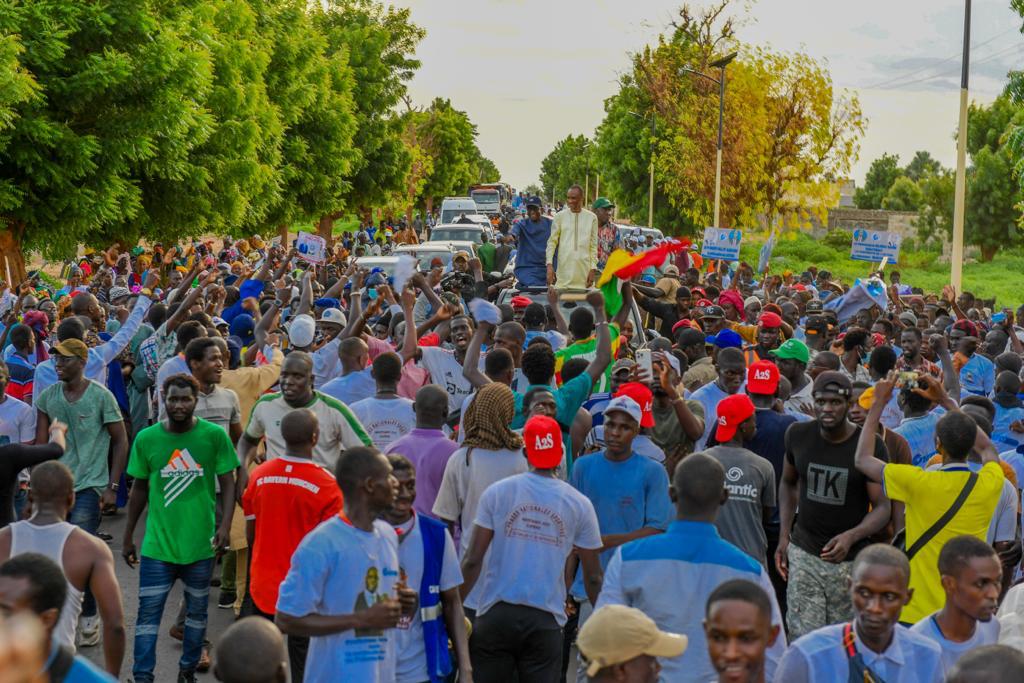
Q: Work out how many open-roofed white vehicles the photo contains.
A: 1